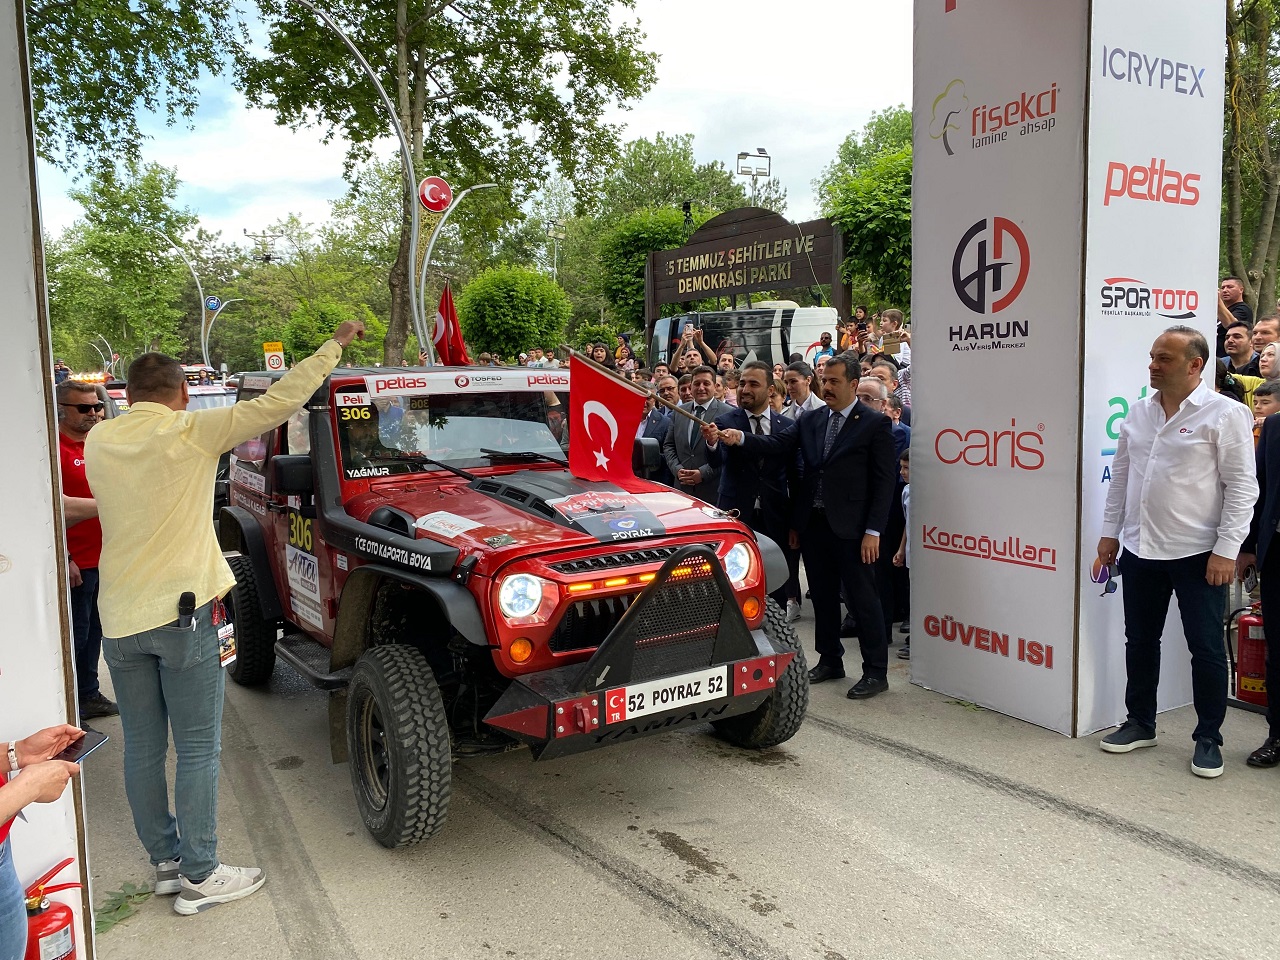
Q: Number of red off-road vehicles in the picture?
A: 1